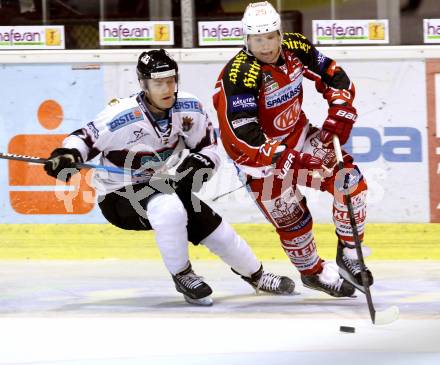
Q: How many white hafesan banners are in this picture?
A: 5